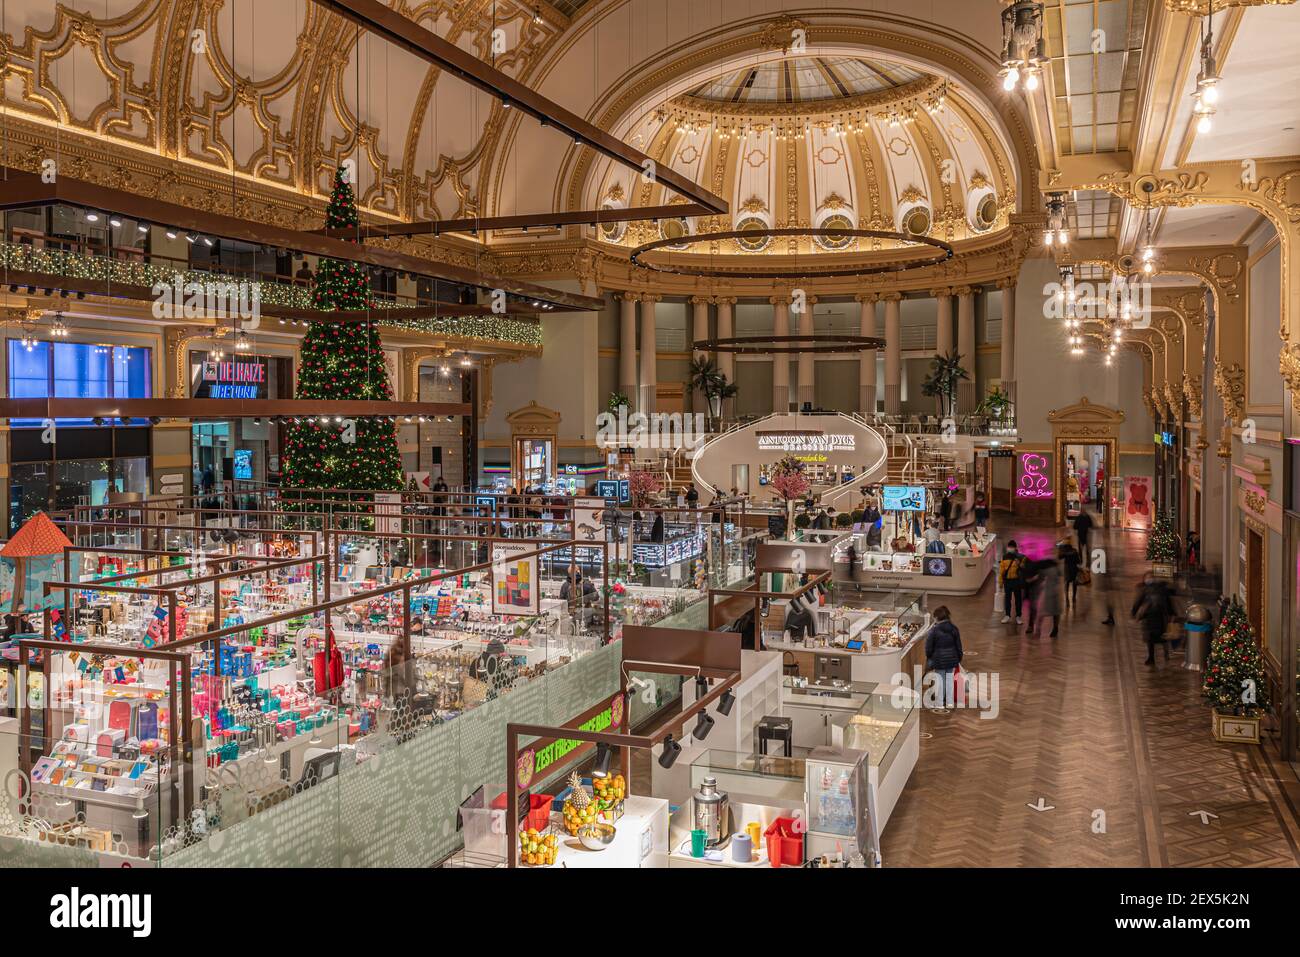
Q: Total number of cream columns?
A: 11